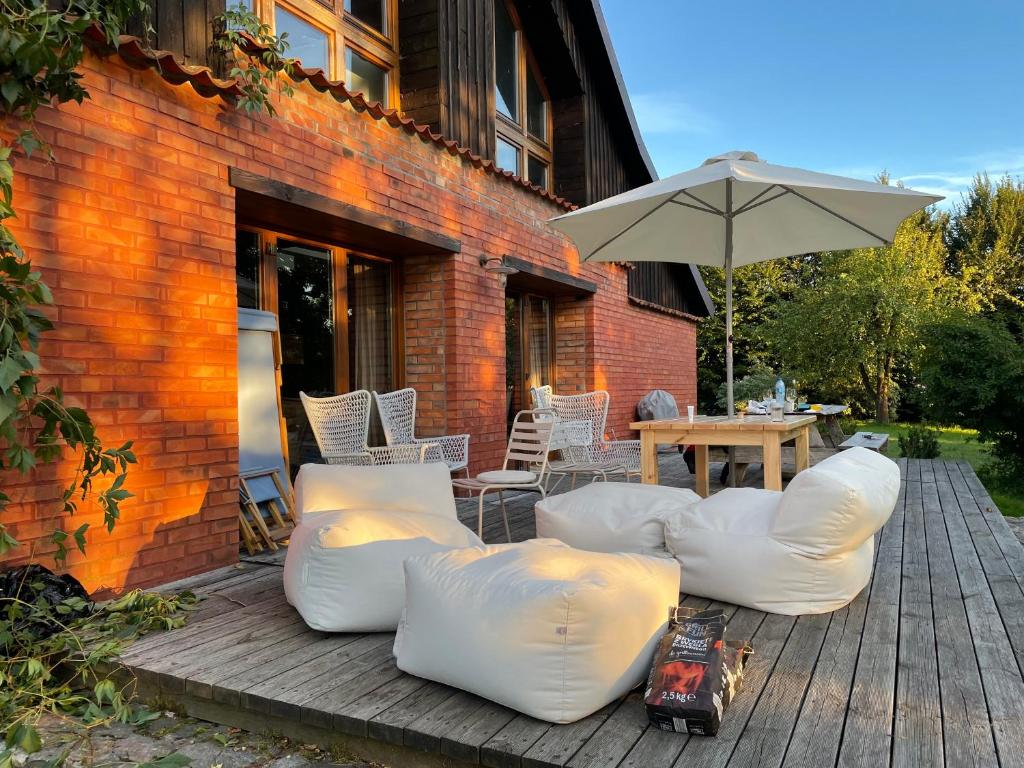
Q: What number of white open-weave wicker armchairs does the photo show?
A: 4